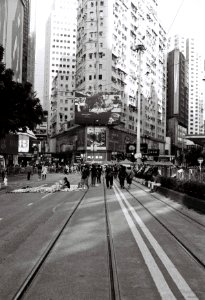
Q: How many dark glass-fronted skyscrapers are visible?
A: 1